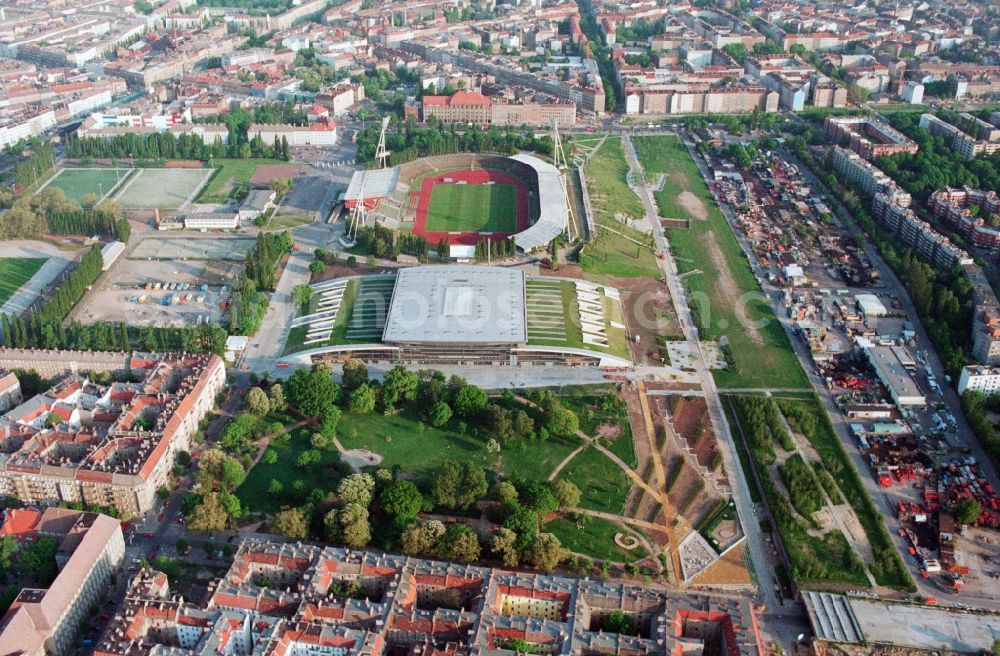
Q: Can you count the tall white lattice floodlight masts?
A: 4